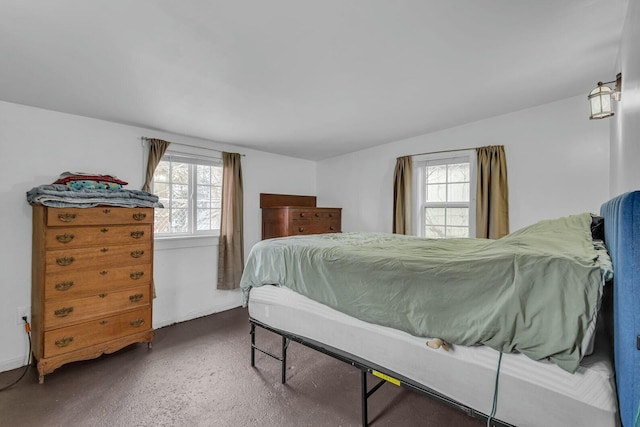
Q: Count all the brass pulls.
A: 12